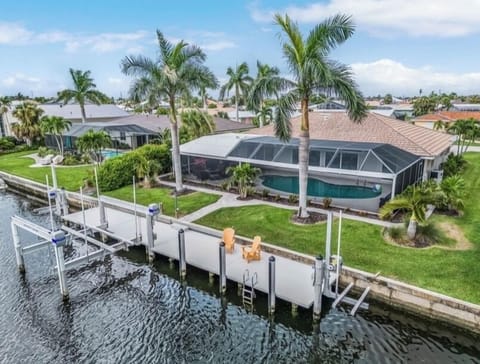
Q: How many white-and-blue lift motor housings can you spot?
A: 3